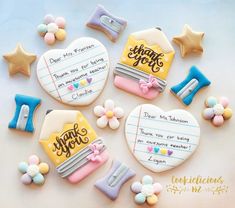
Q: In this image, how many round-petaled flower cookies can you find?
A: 5